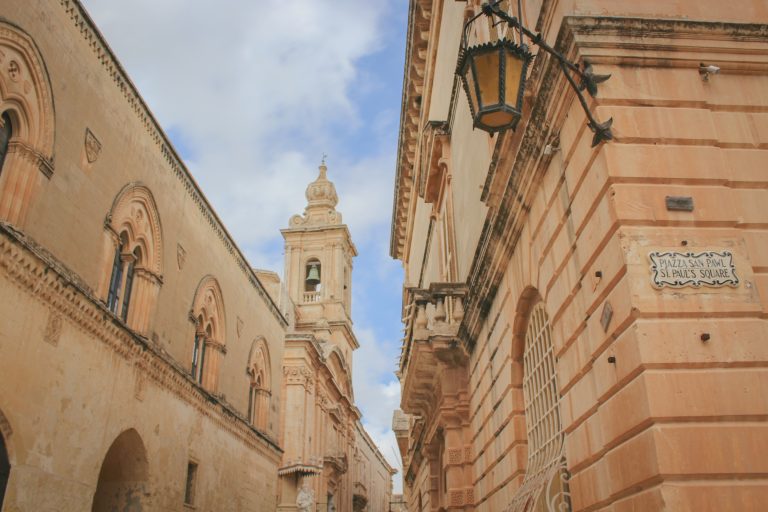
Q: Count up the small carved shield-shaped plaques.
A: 3